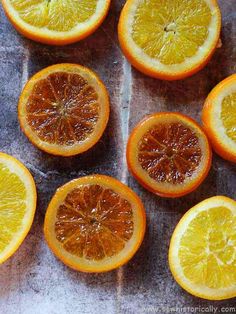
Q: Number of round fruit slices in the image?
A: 8